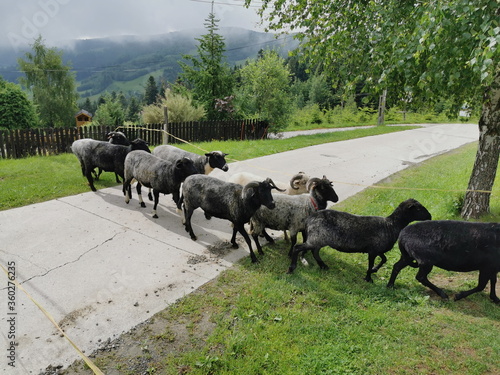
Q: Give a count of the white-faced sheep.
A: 1